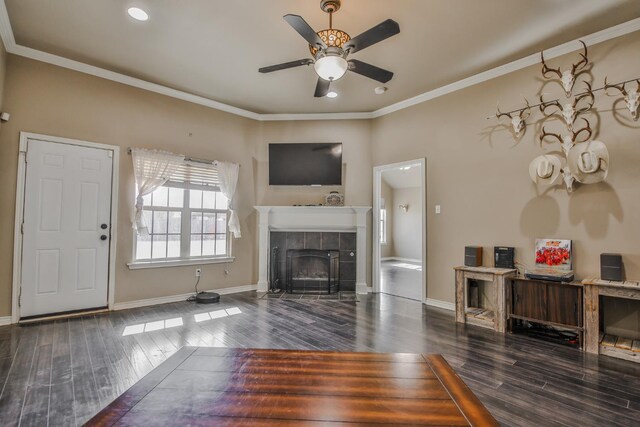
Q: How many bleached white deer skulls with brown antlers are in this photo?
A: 6